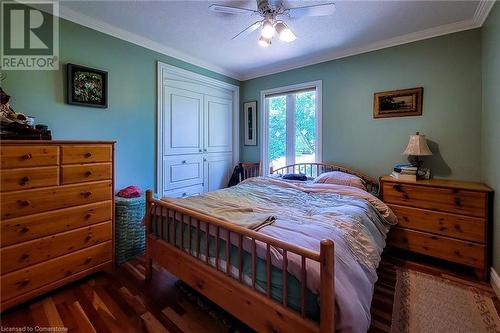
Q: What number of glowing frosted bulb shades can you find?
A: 3